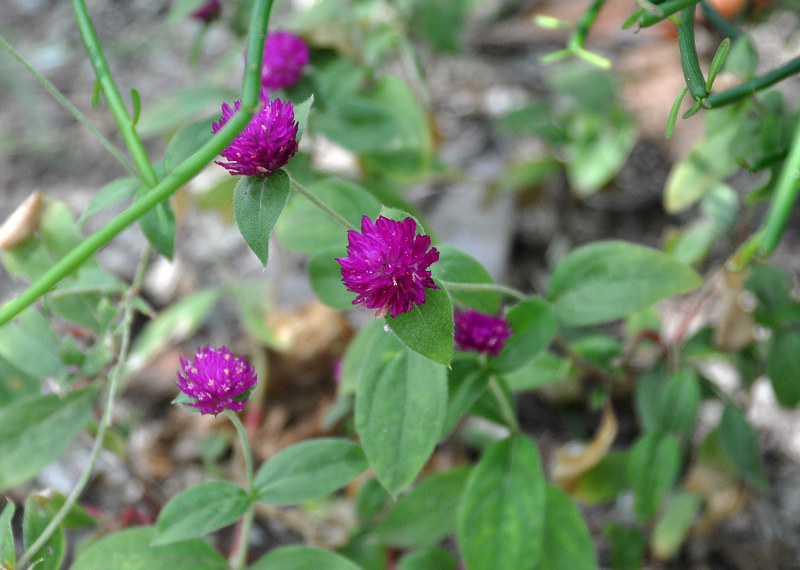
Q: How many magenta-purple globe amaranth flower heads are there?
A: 6